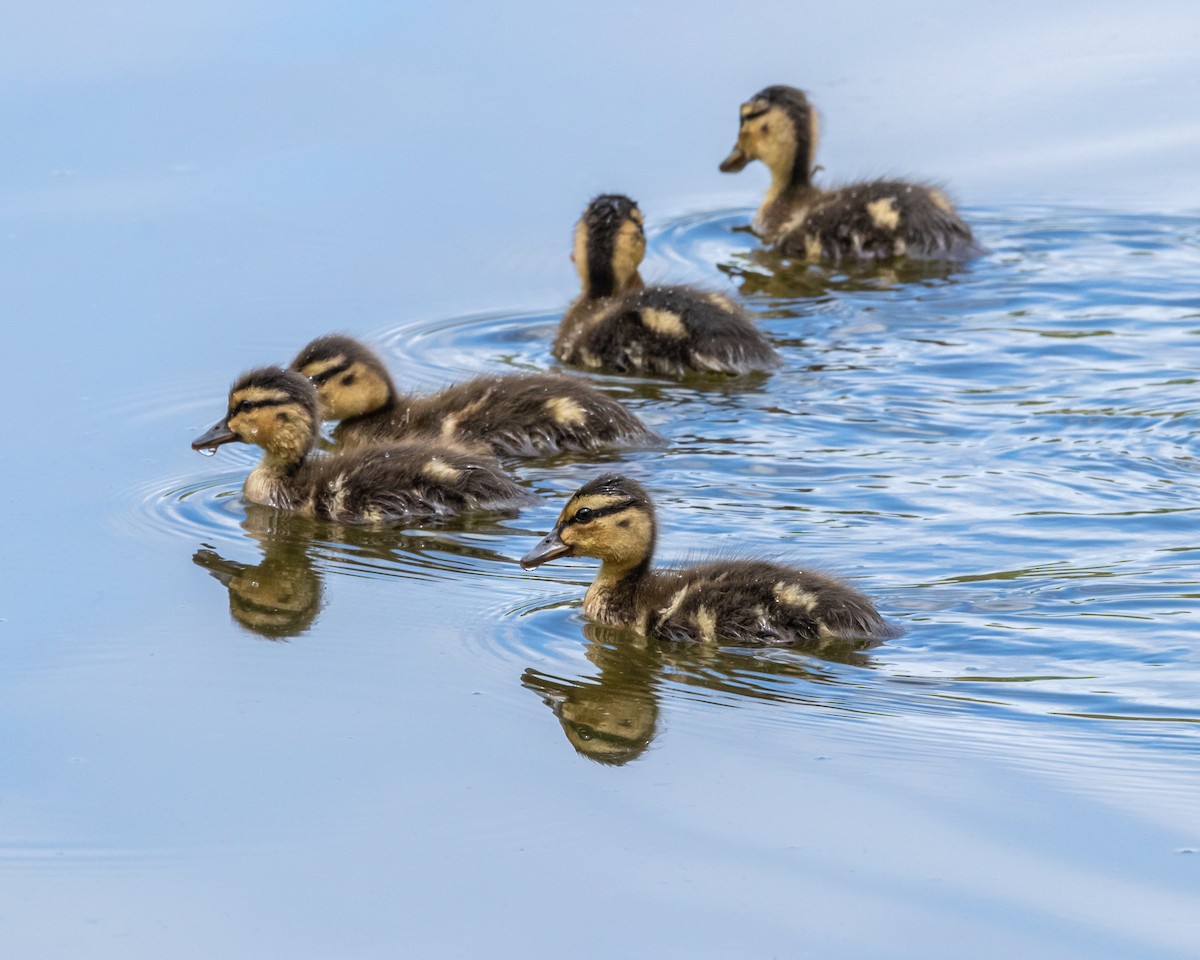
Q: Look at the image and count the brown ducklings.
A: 5